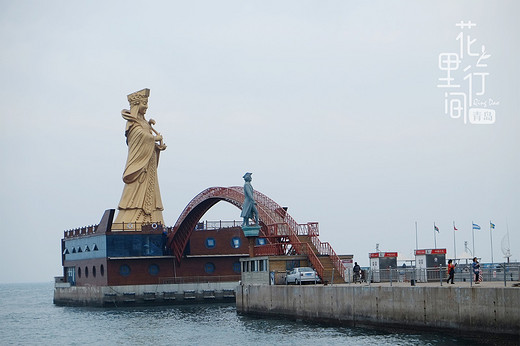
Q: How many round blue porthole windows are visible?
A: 7